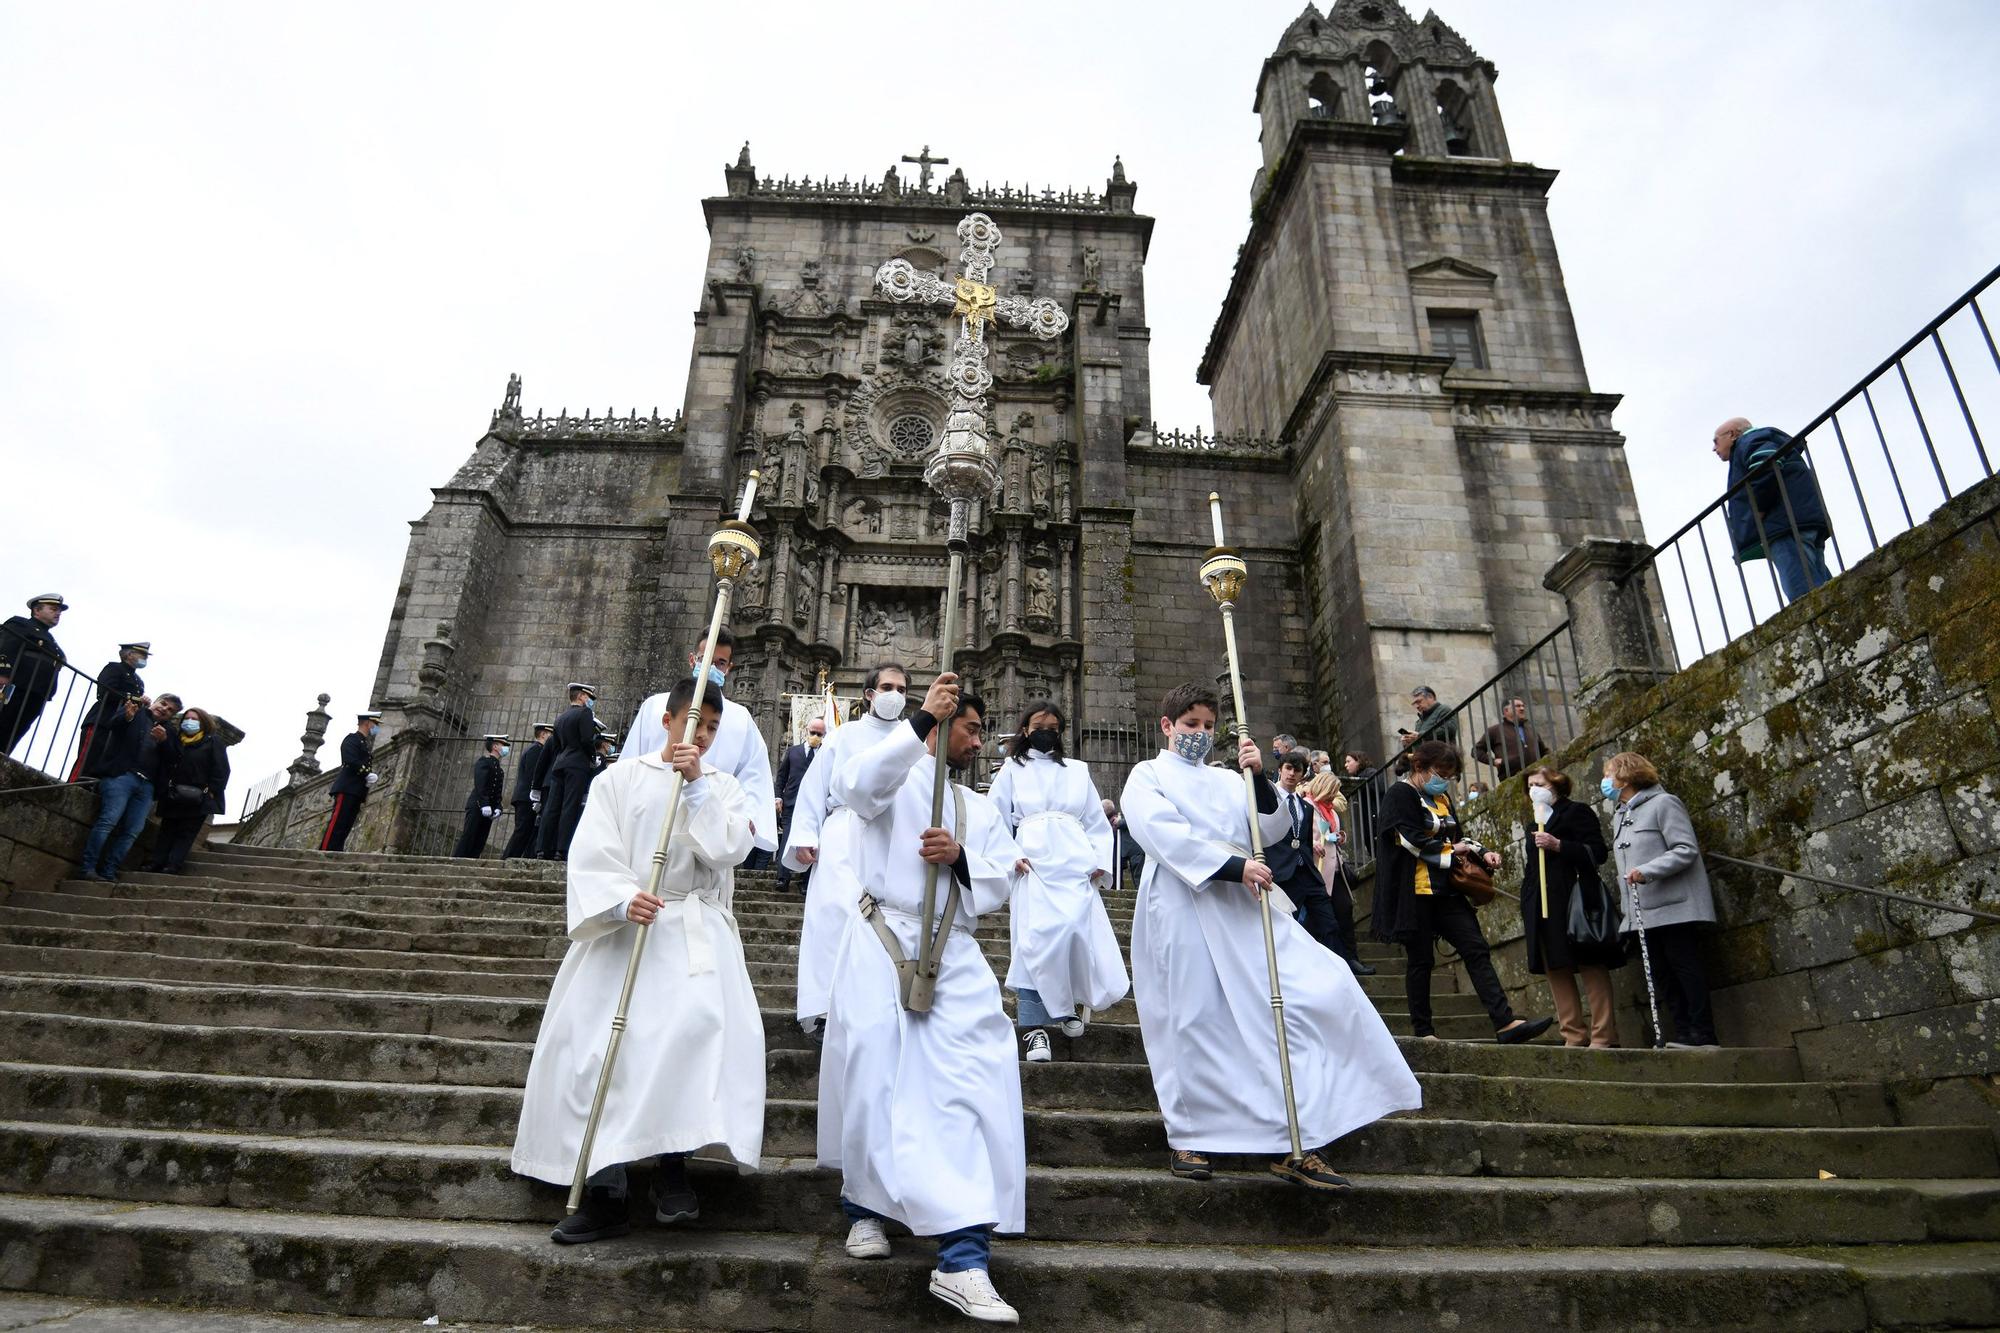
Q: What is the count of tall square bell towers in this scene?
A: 1